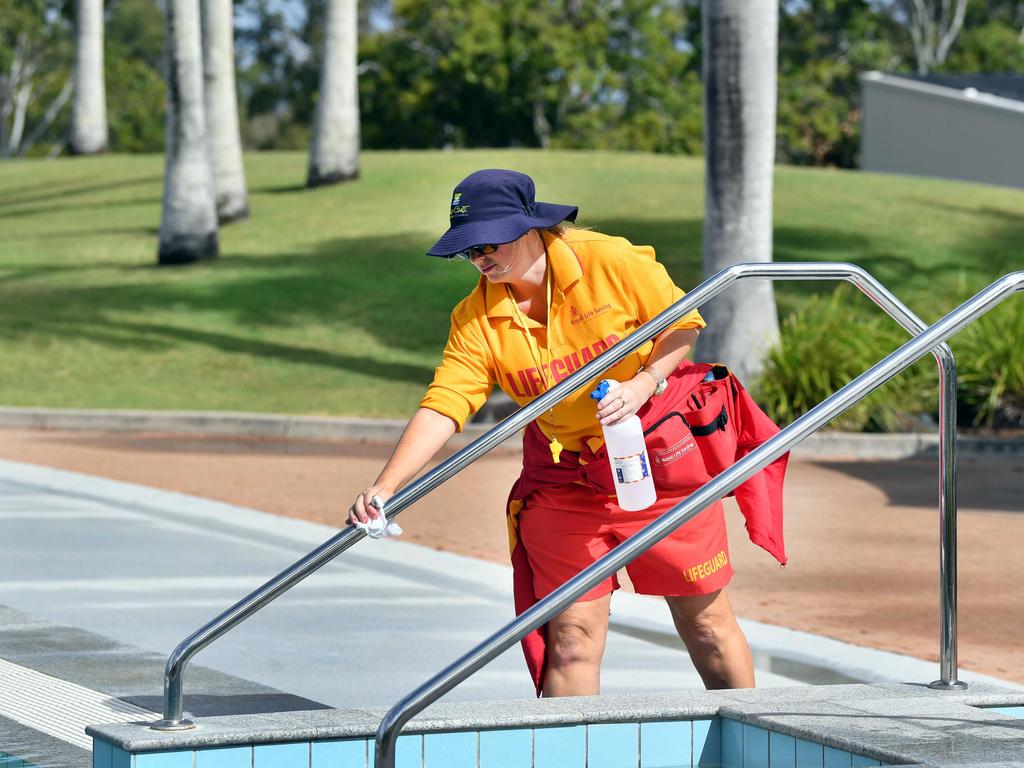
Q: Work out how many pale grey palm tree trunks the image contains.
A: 5